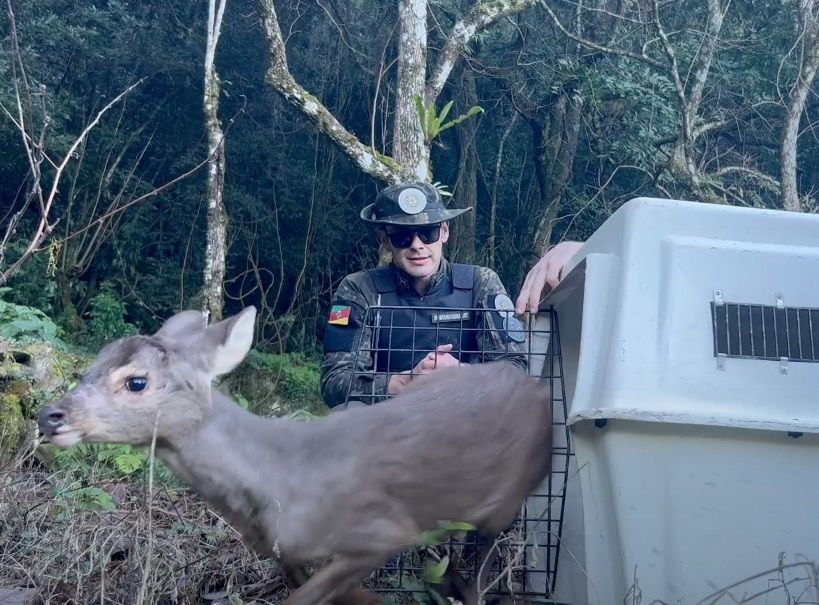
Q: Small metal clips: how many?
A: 4